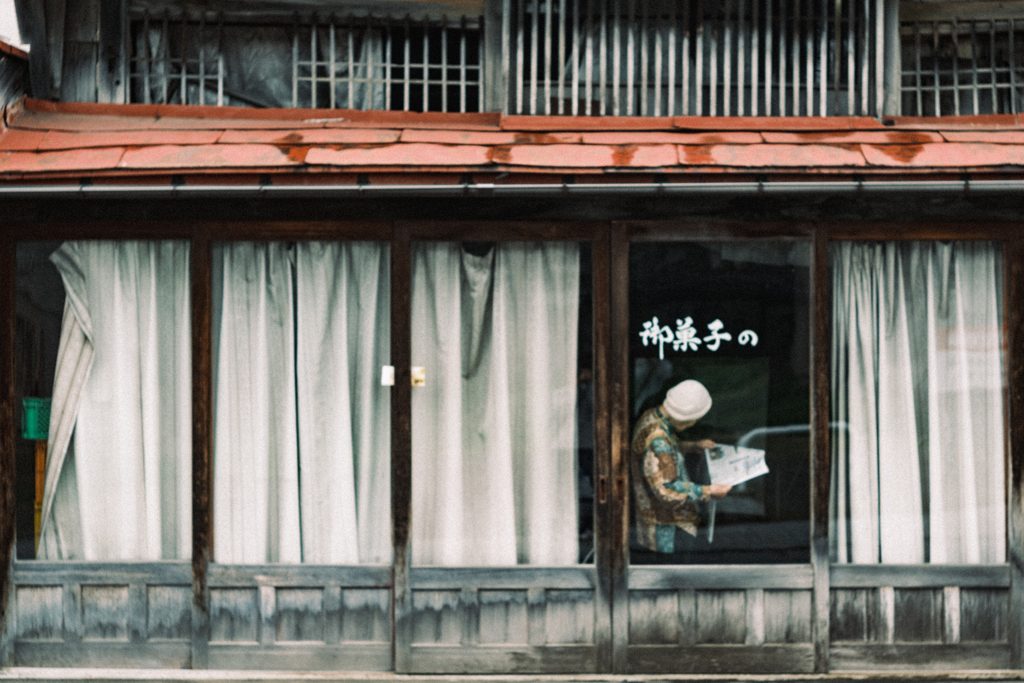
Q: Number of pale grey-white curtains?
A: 4